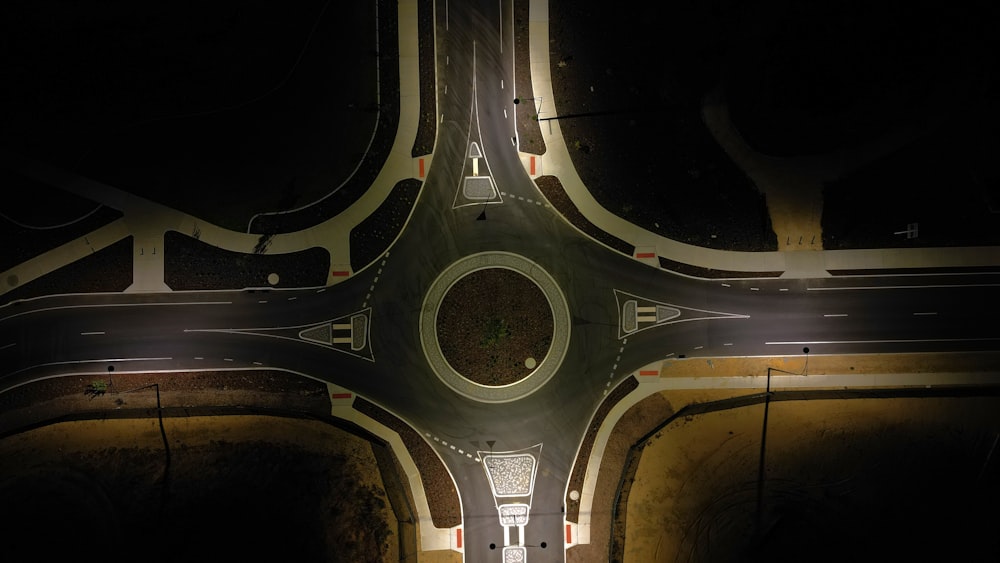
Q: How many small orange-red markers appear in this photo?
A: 8